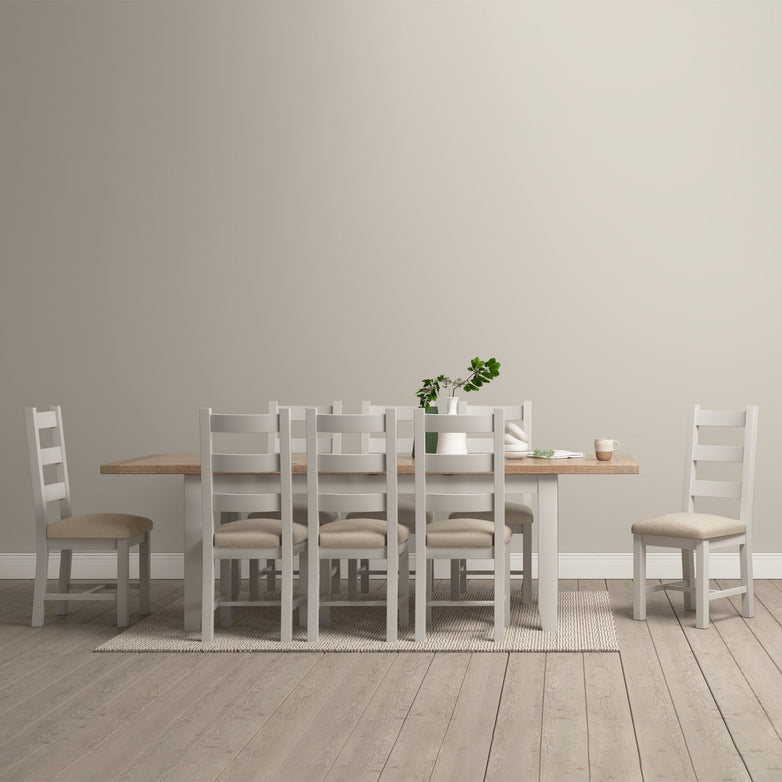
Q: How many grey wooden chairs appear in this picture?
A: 8